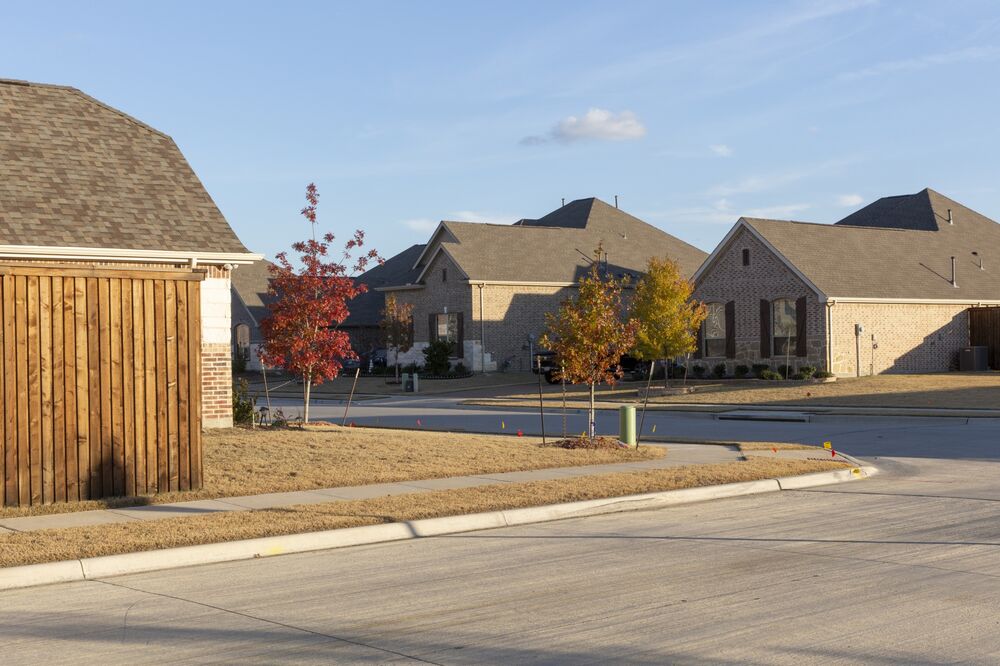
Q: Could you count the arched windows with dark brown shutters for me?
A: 2